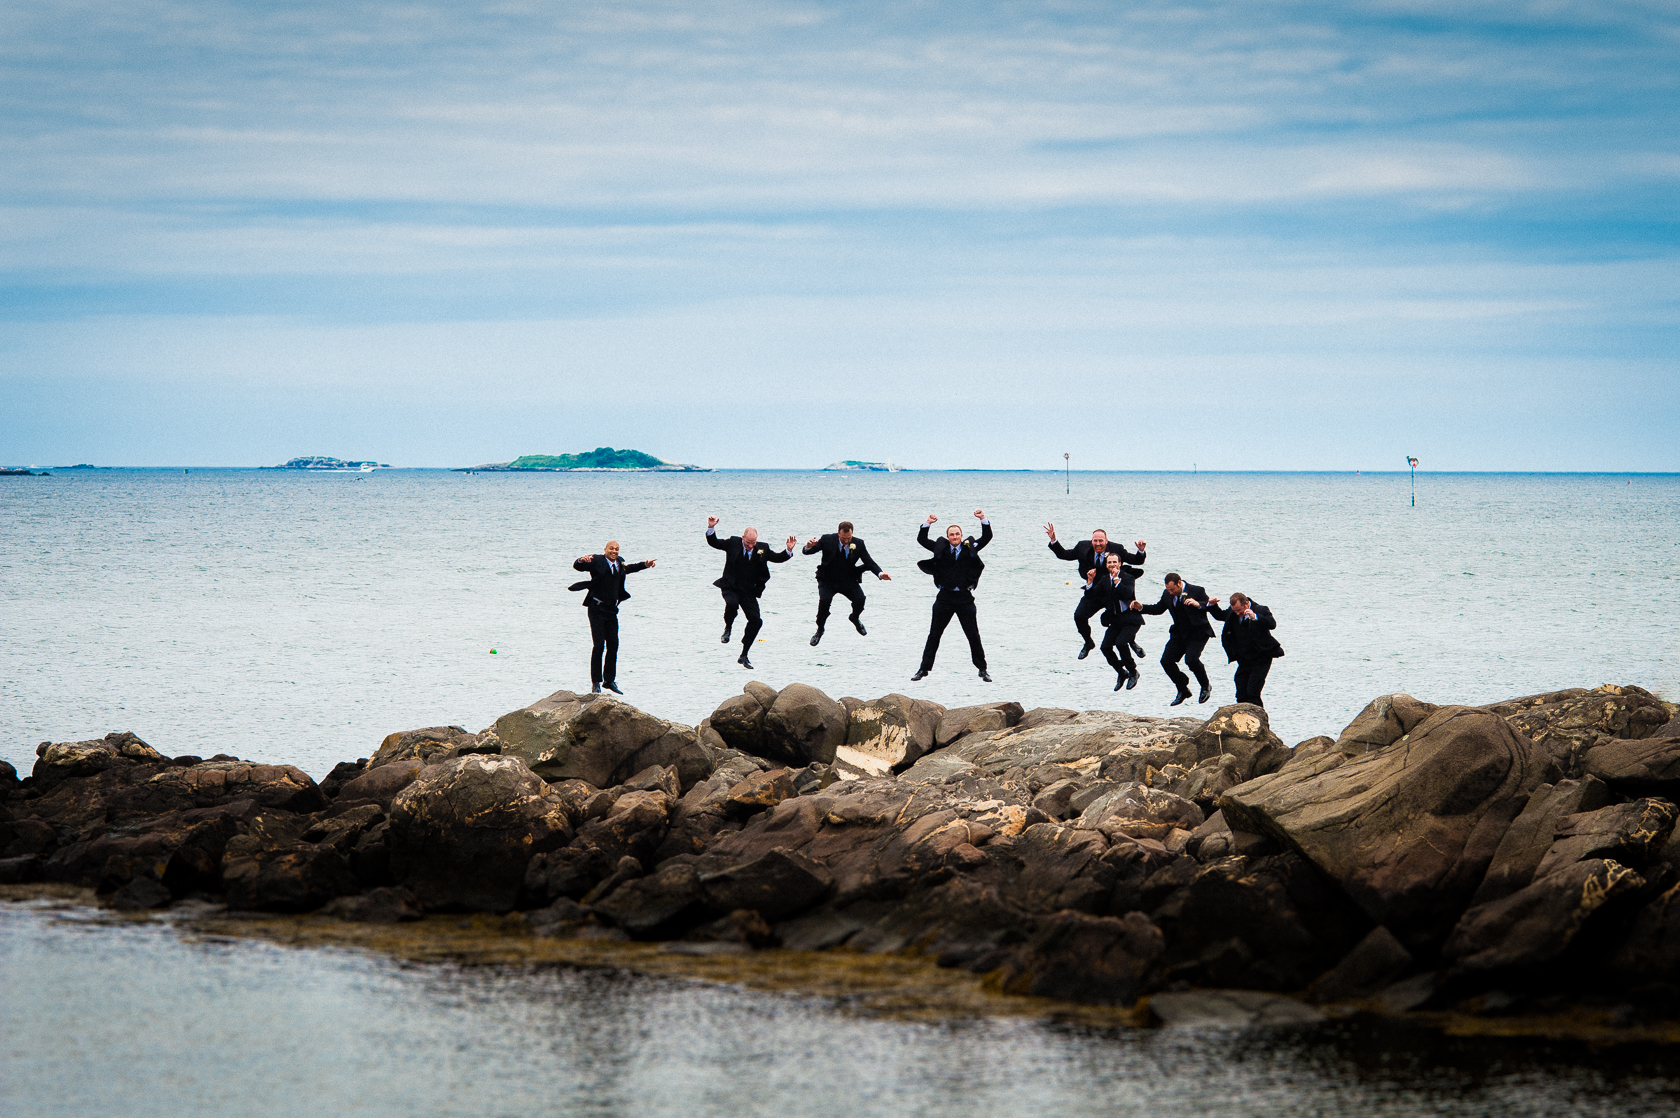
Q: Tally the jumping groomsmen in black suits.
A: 8